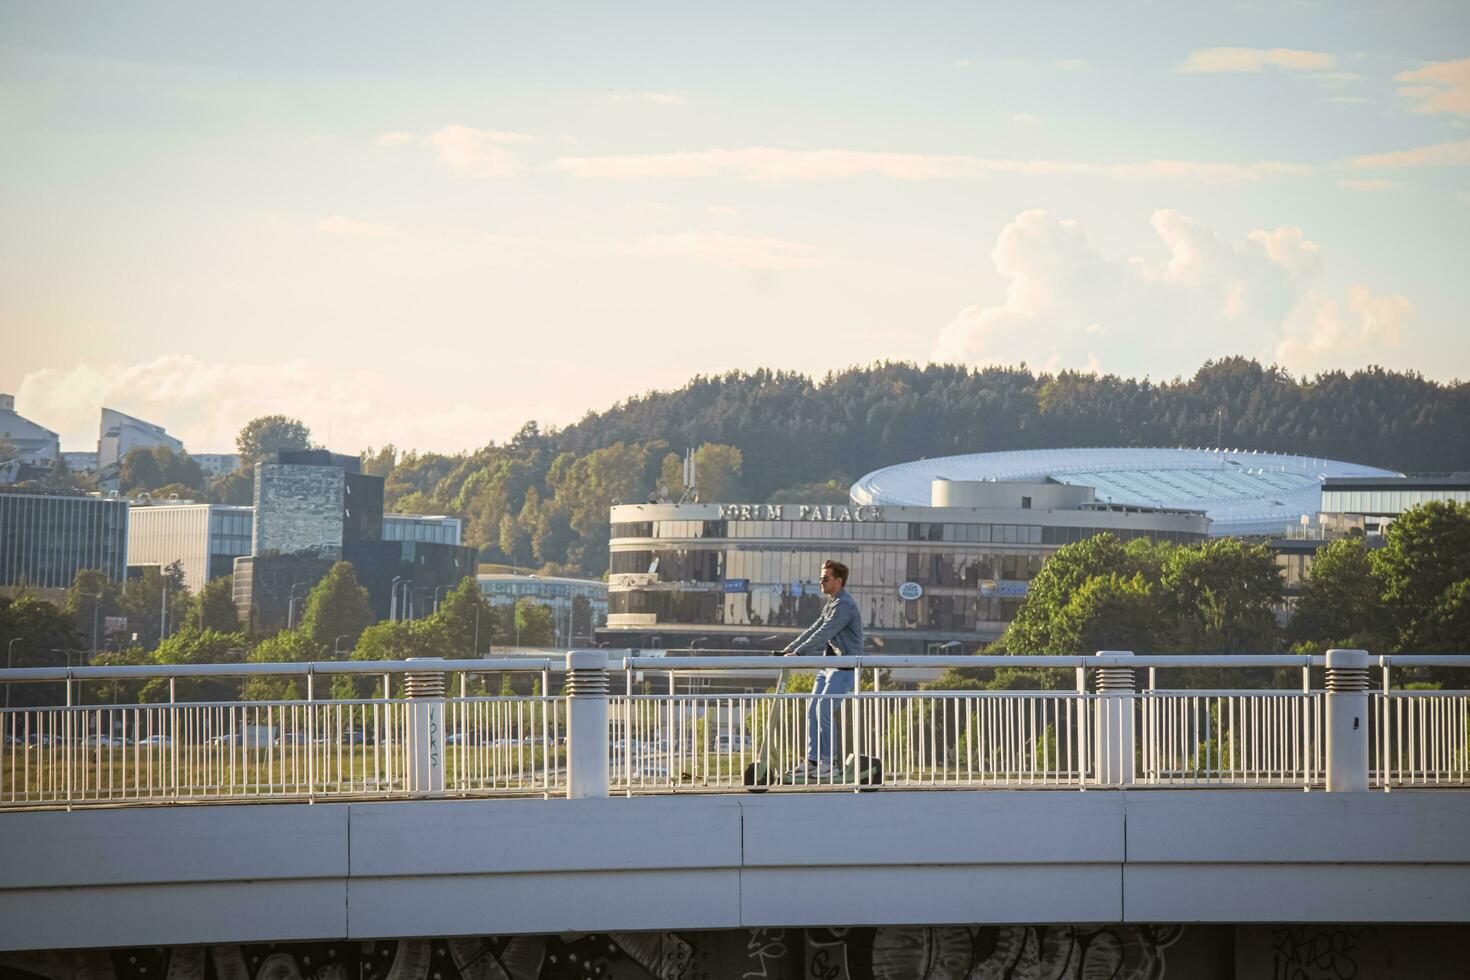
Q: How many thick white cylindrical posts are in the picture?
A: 4